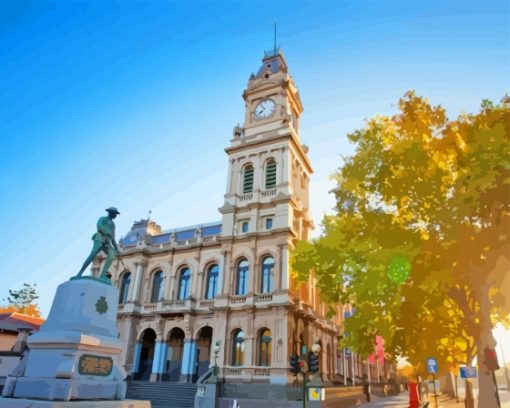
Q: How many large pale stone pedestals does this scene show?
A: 1